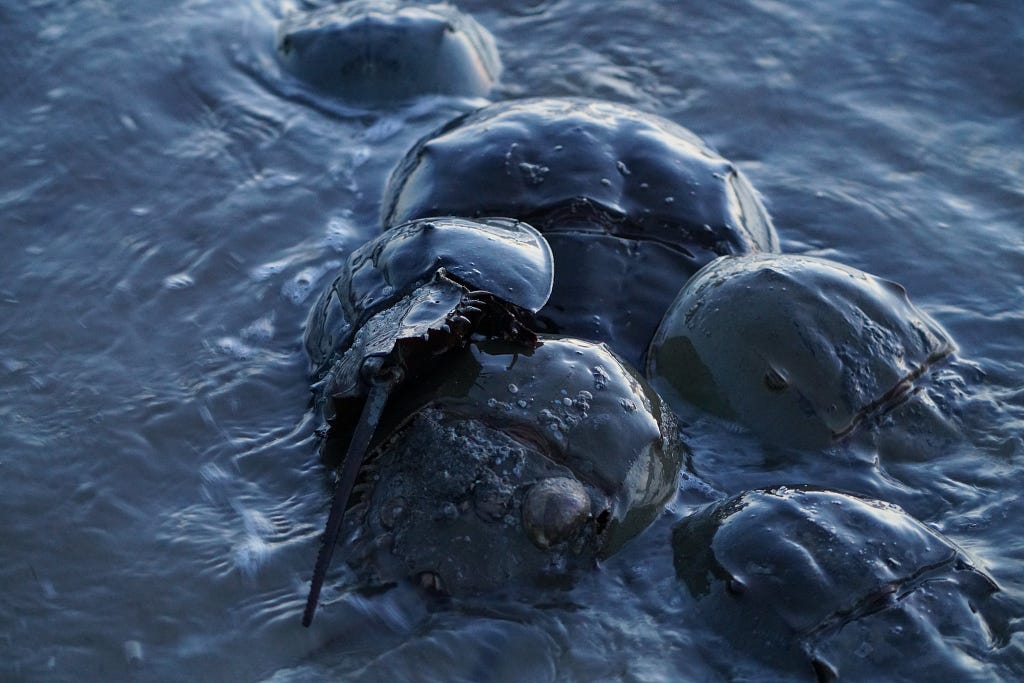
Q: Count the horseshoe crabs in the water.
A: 6